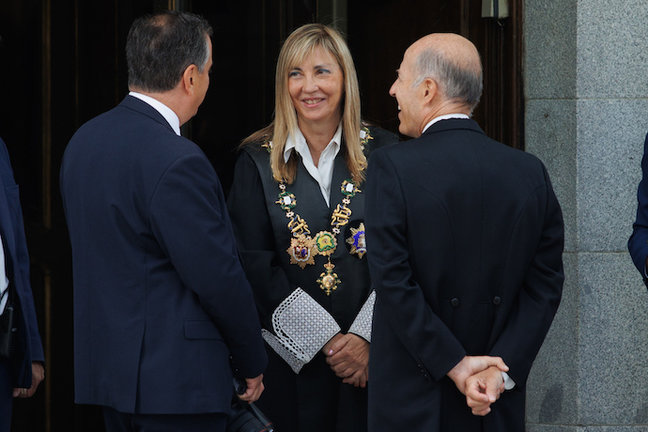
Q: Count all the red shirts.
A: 0